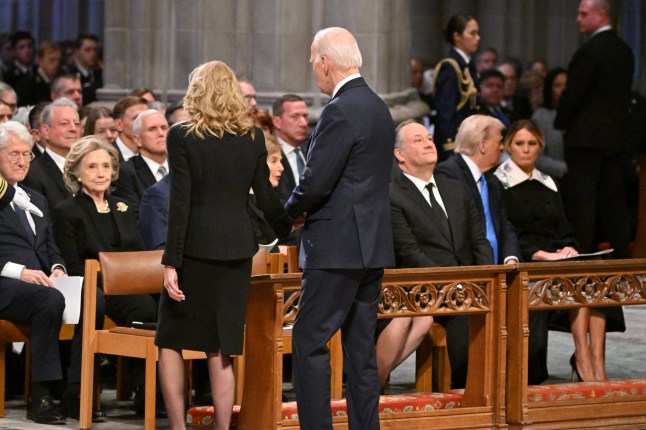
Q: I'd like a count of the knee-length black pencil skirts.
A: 1